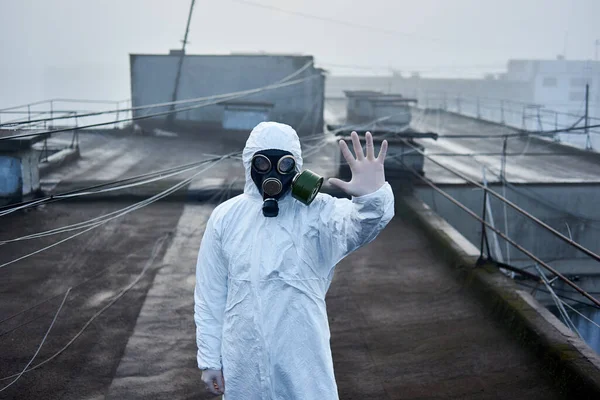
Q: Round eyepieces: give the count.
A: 2